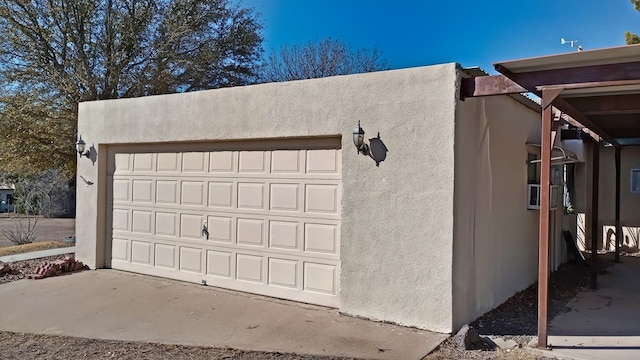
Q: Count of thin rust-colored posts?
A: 3